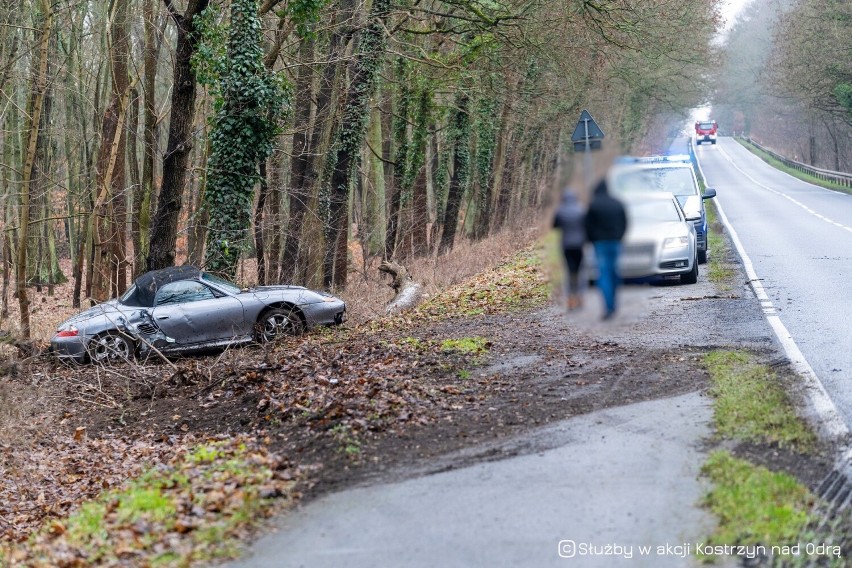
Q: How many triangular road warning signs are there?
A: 1